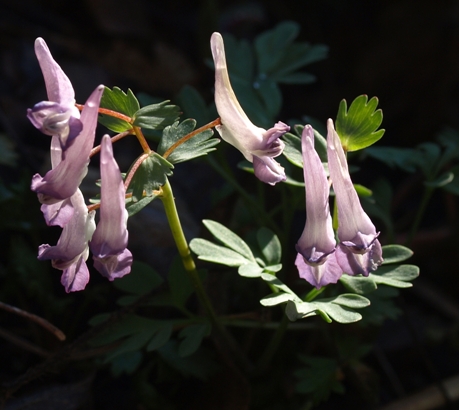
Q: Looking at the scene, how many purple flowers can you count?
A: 7